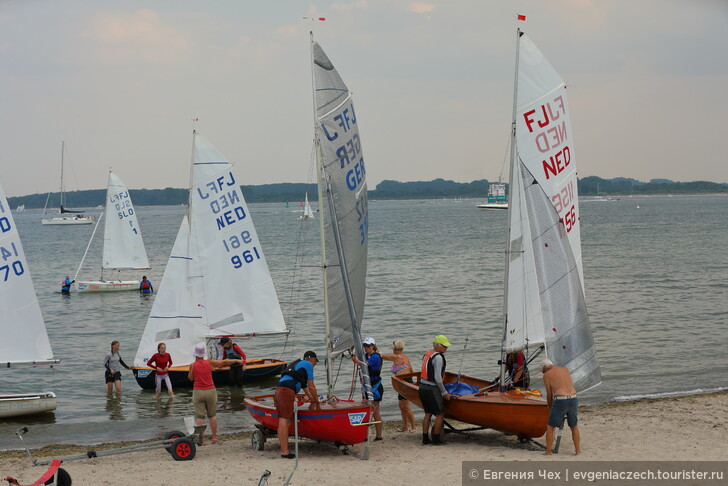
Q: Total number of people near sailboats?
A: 12